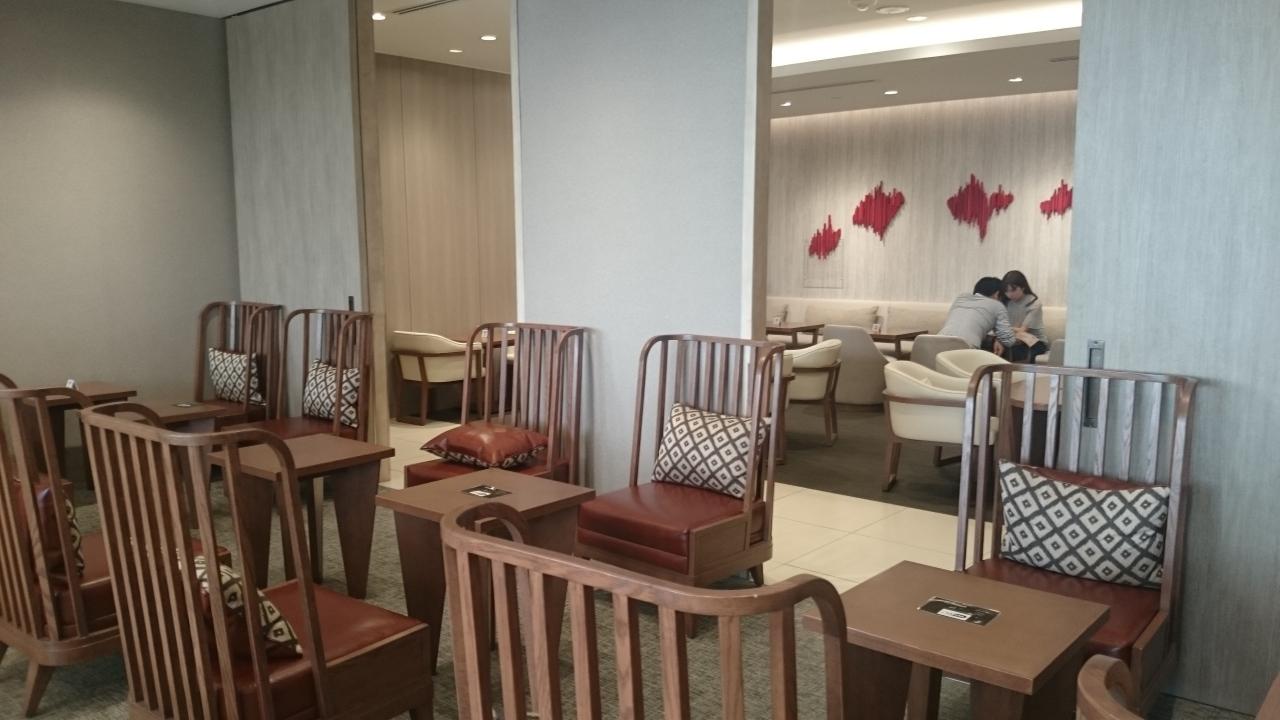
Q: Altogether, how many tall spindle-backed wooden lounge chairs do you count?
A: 9